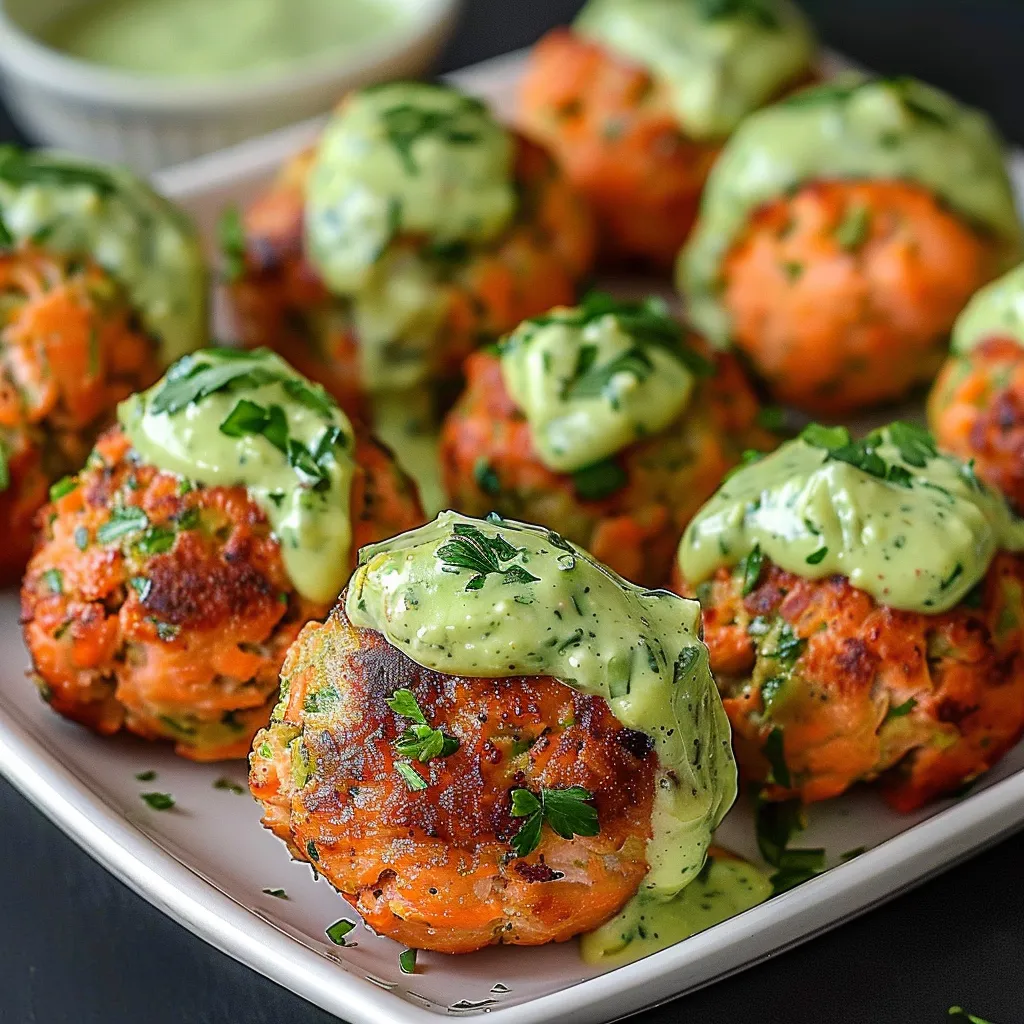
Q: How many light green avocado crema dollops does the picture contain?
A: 9